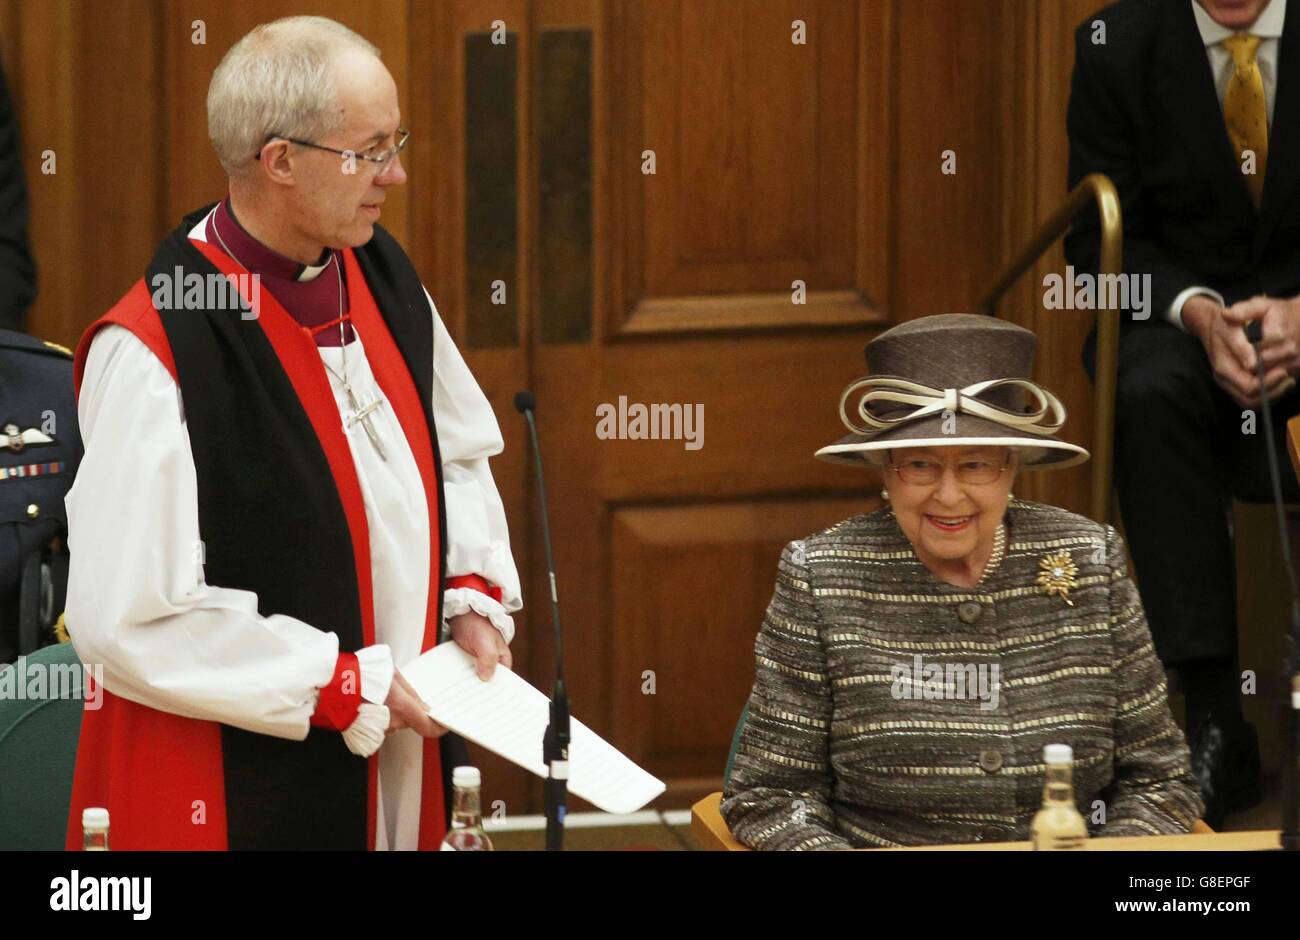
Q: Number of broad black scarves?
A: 1